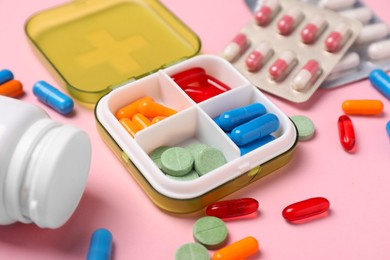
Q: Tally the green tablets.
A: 8